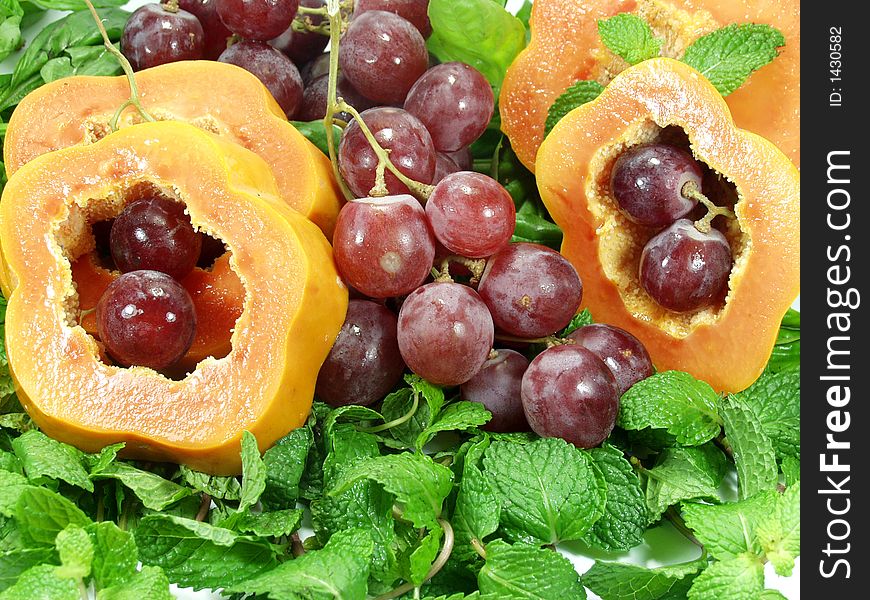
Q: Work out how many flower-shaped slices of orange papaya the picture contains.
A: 4